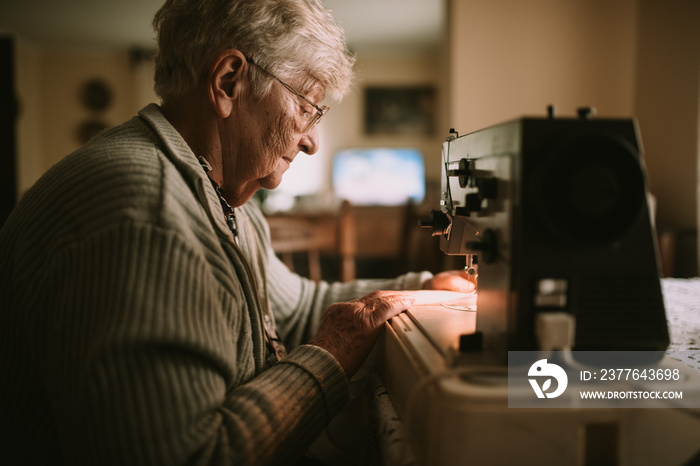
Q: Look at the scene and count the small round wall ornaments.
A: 2